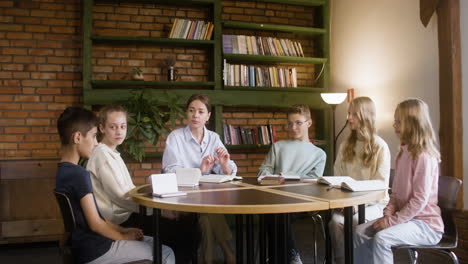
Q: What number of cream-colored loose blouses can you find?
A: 2